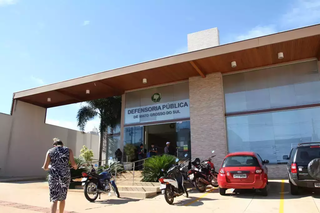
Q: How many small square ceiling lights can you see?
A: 5